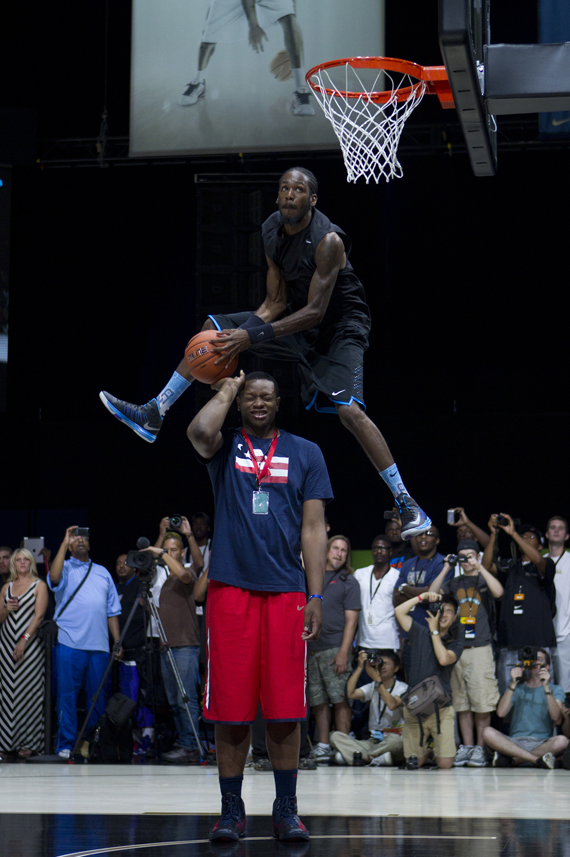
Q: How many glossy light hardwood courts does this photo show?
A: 1